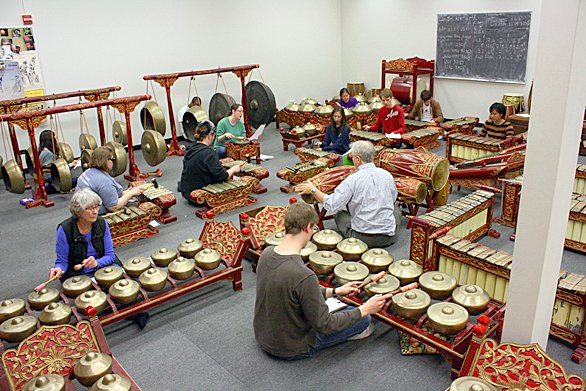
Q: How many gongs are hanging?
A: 14